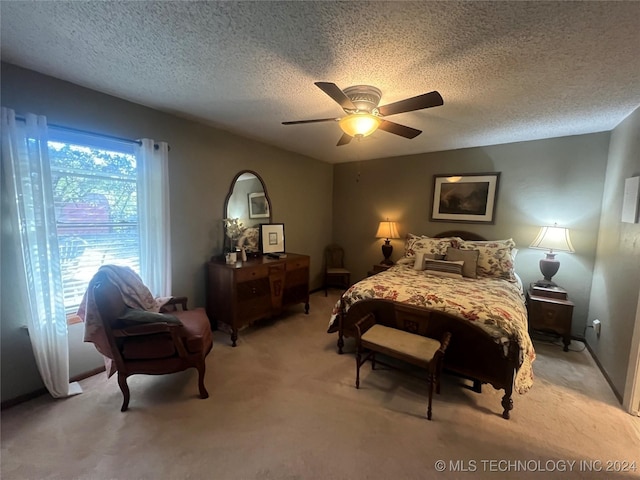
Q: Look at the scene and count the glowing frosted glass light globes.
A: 1